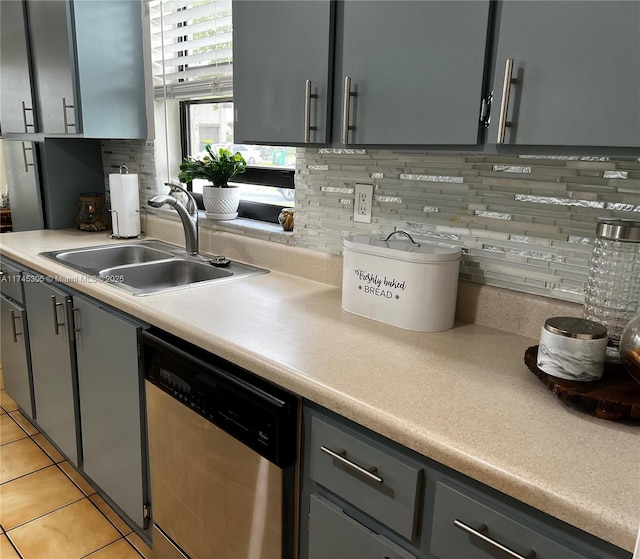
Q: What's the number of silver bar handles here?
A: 11